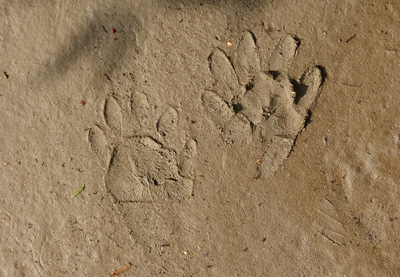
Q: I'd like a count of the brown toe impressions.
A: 10